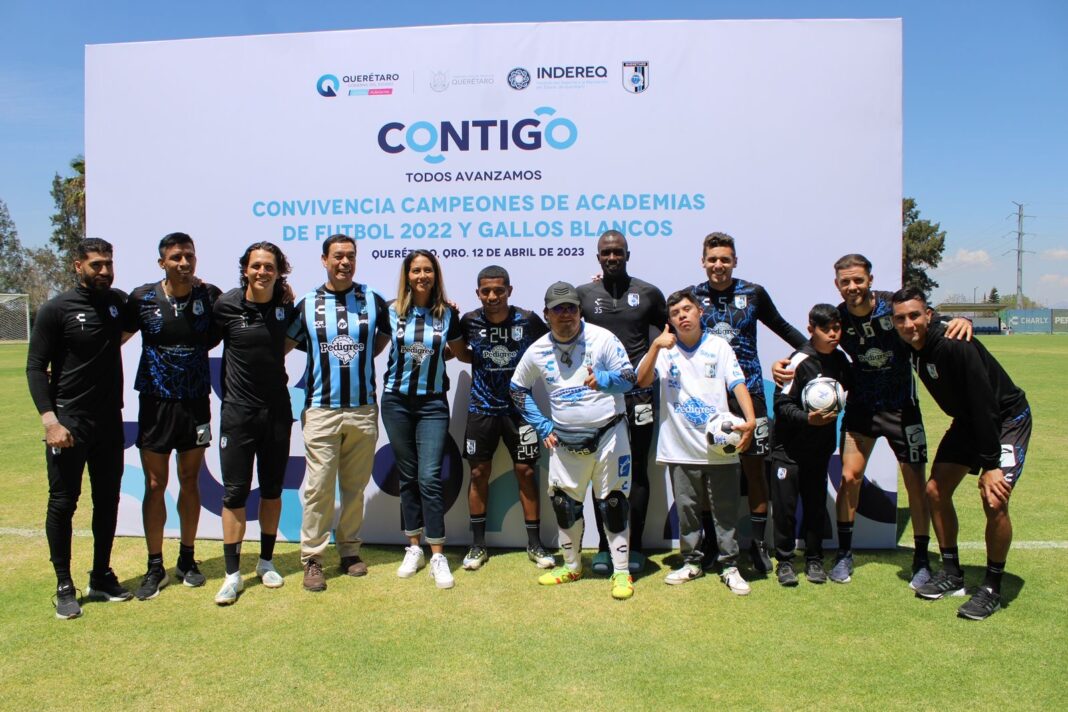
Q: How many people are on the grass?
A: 13